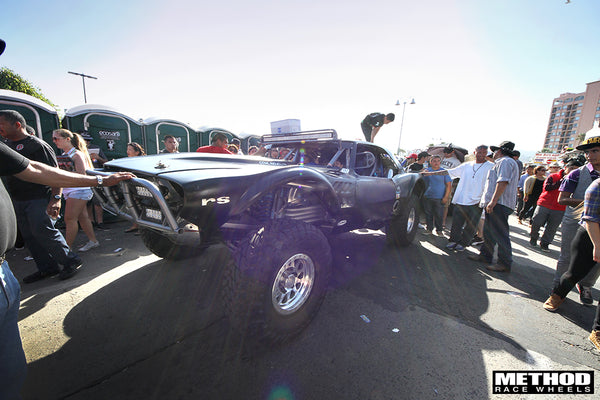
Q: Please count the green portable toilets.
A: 5